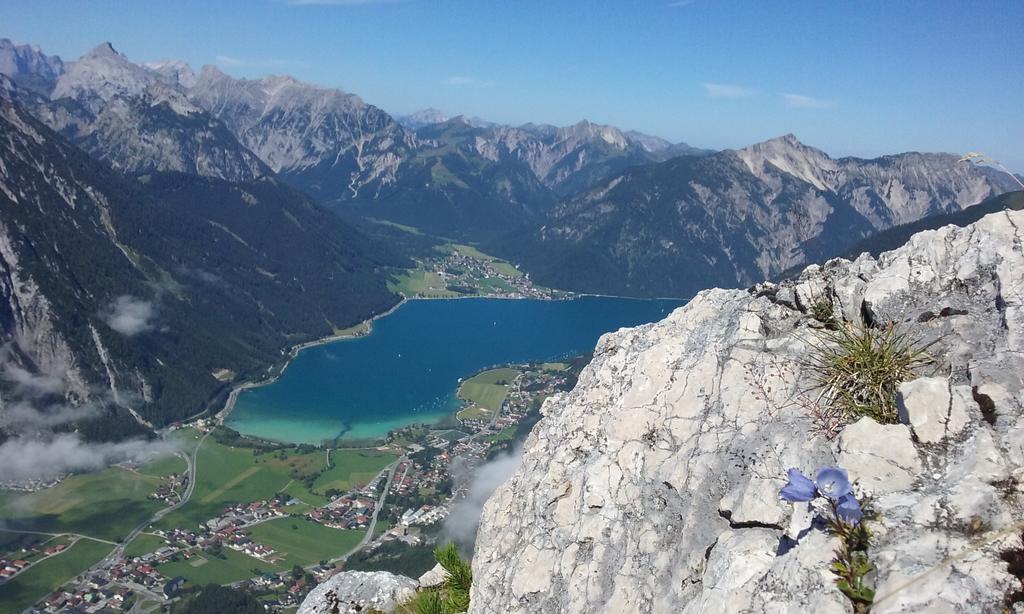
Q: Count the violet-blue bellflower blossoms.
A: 3